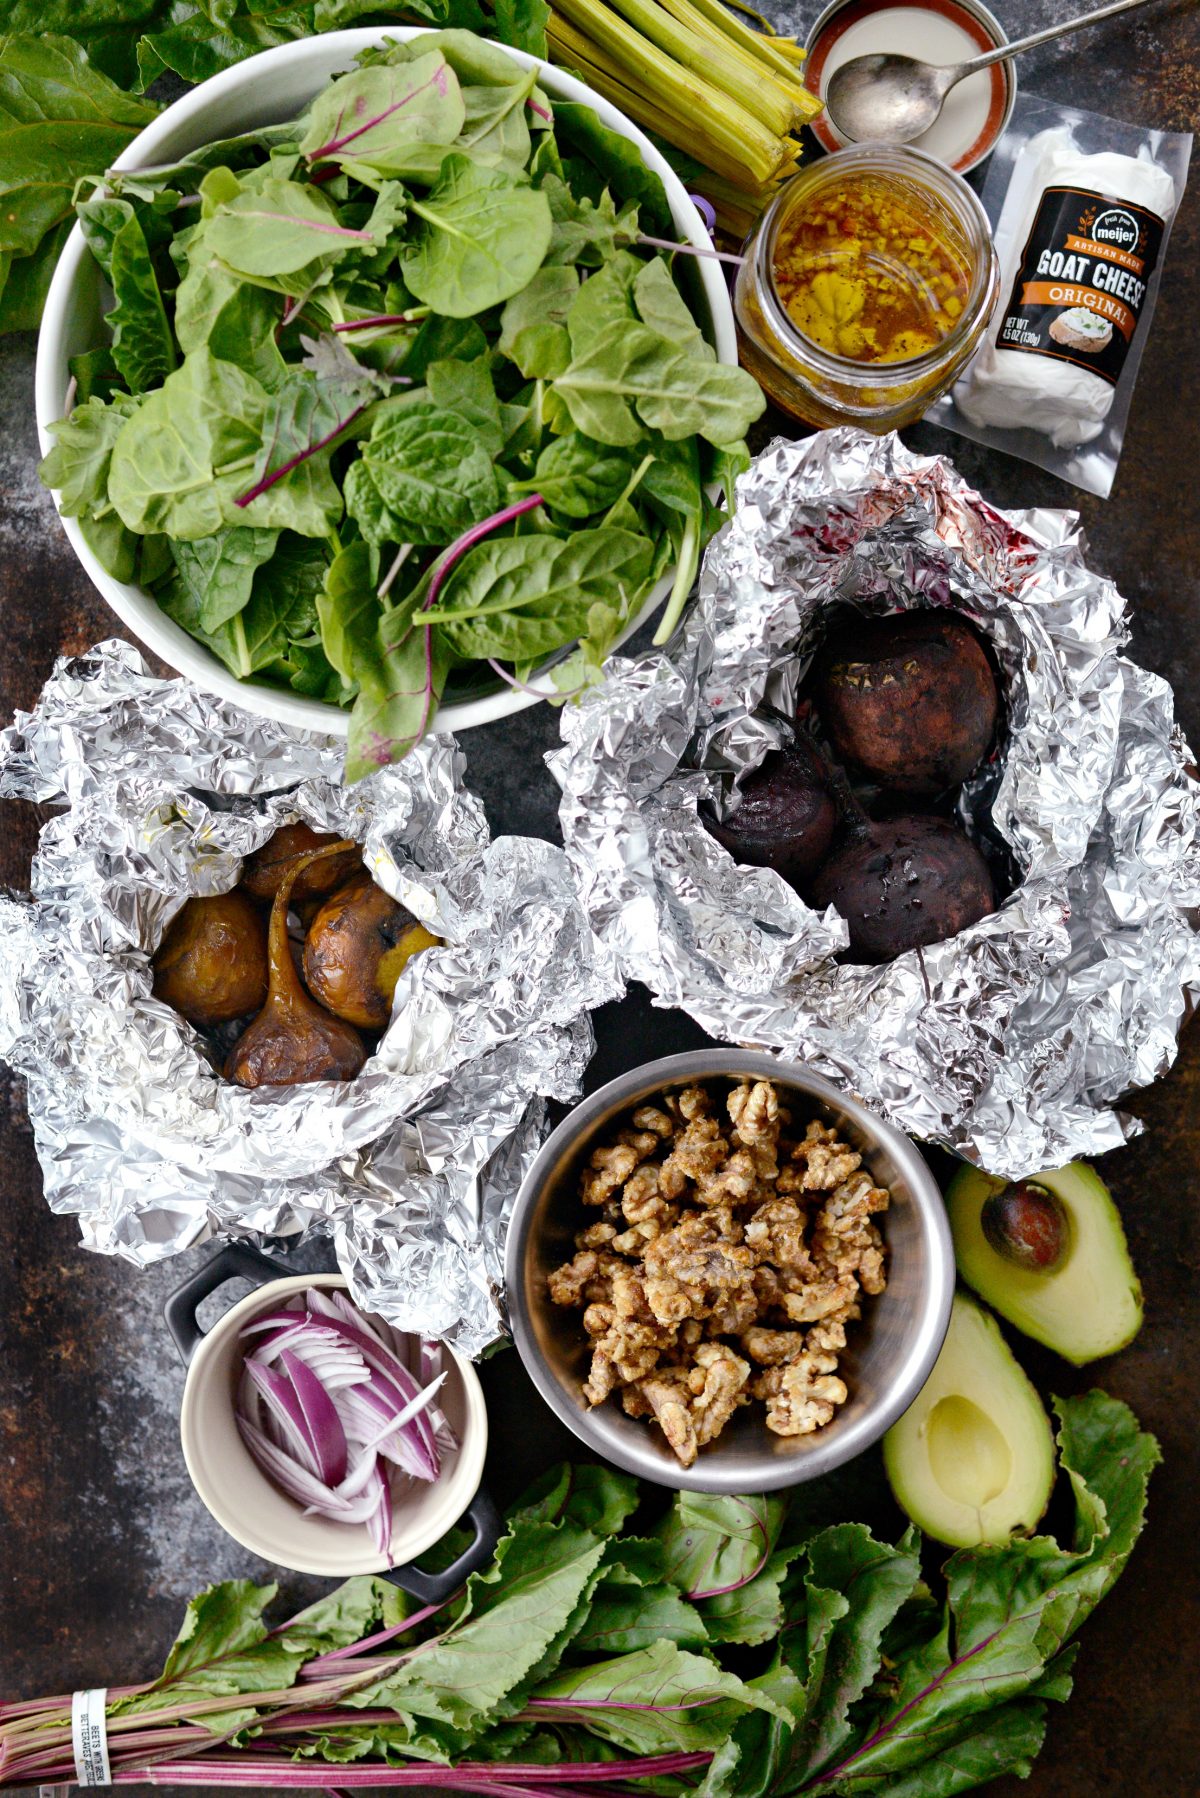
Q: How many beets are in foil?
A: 7